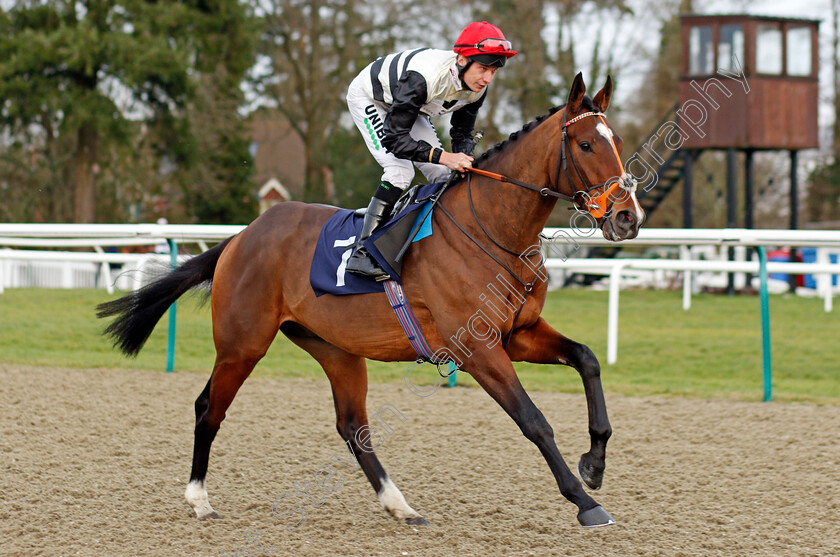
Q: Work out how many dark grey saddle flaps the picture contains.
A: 1